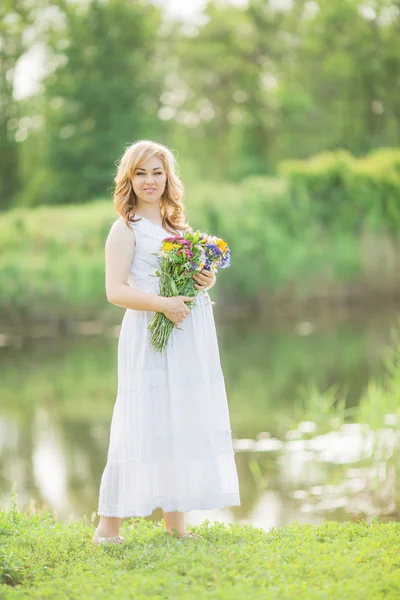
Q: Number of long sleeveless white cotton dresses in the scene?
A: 1